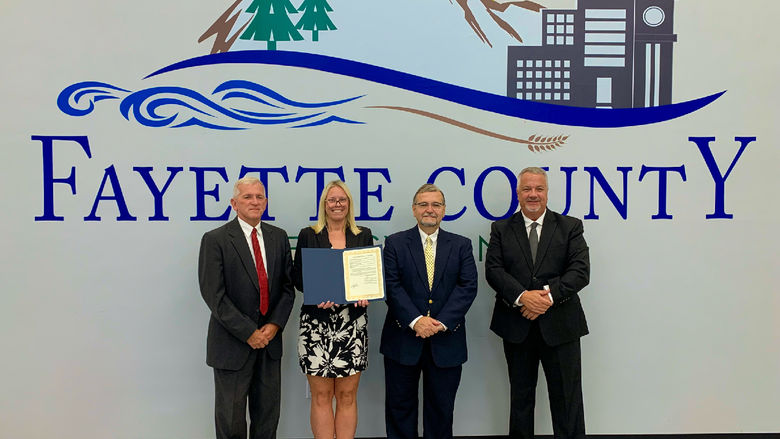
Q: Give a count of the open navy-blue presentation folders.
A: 1